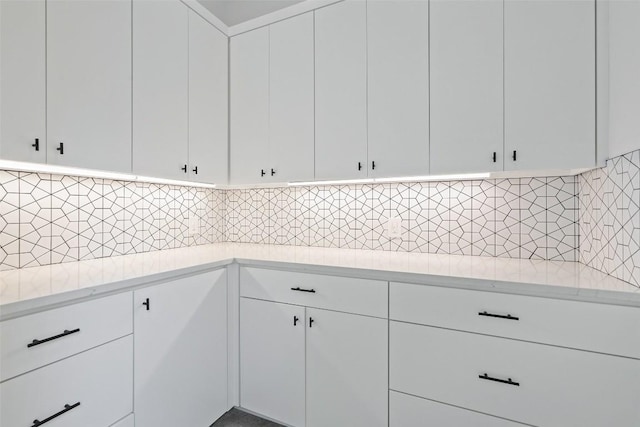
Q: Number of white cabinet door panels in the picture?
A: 13